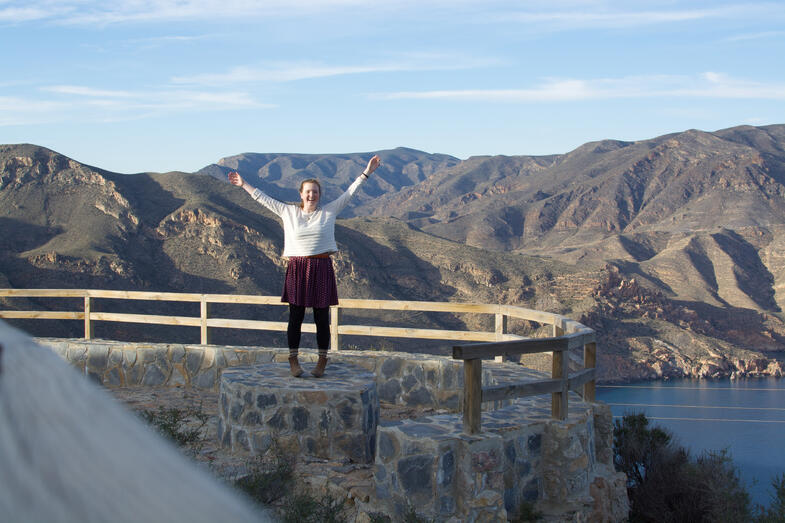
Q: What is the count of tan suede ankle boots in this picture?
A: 2